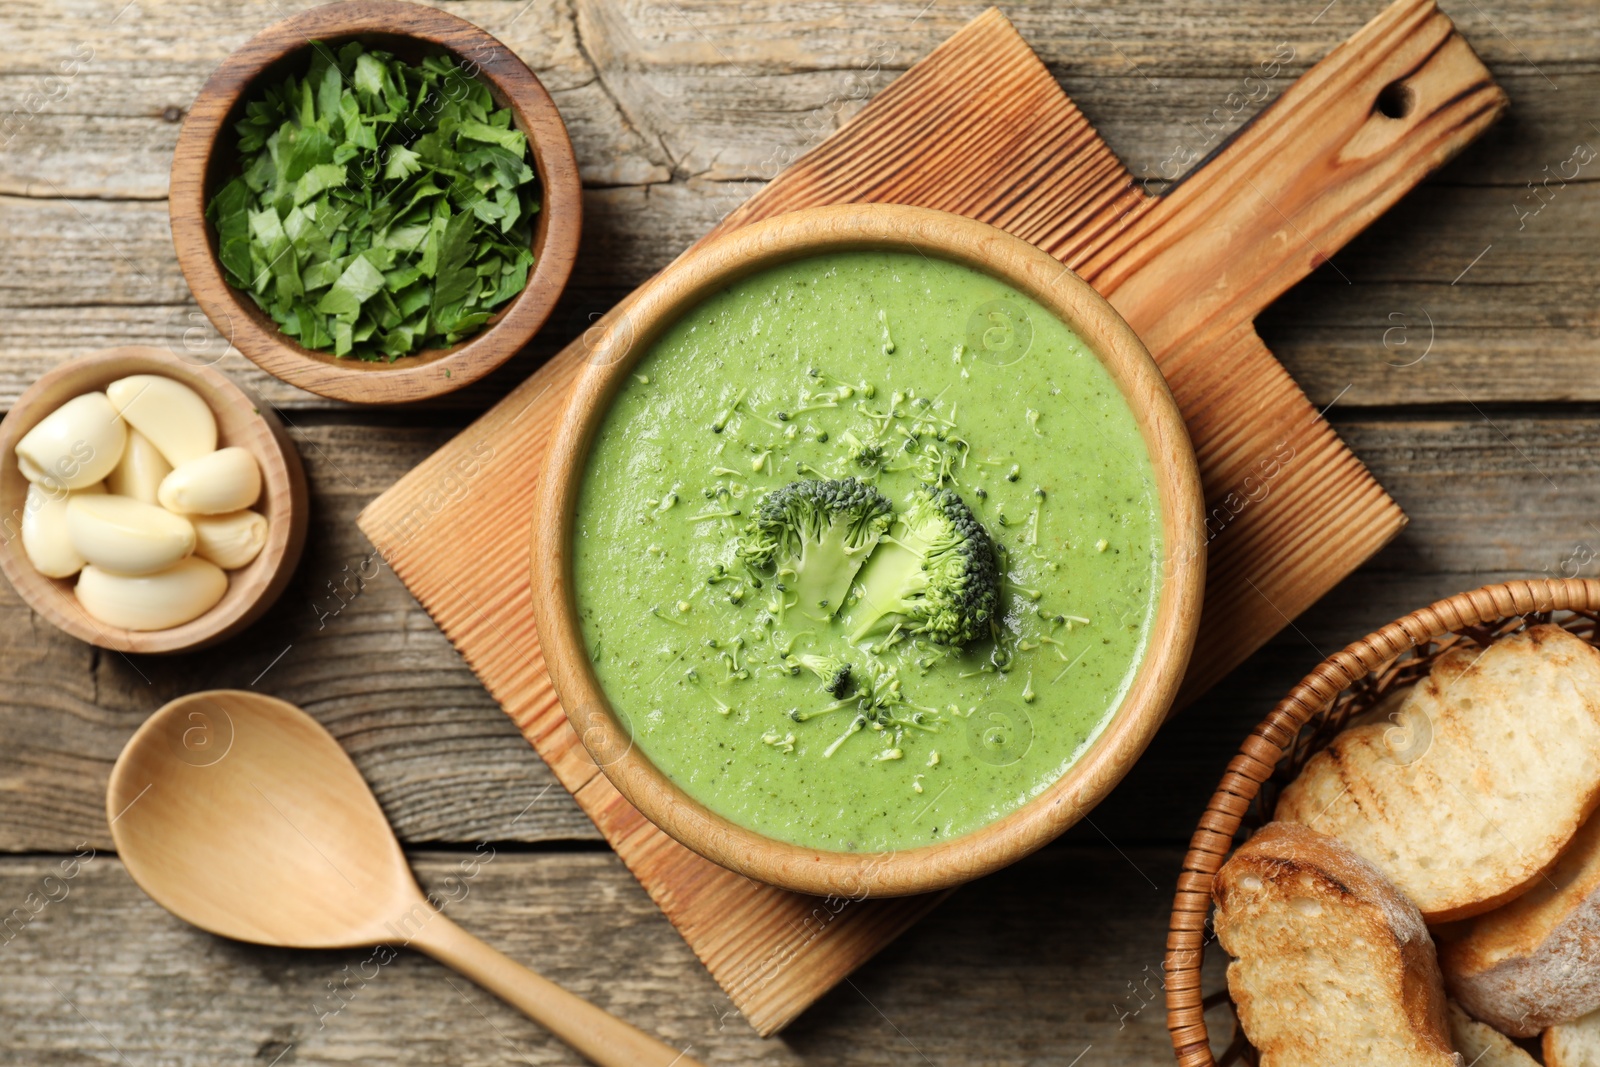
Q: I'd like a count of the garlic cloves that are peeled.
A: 8